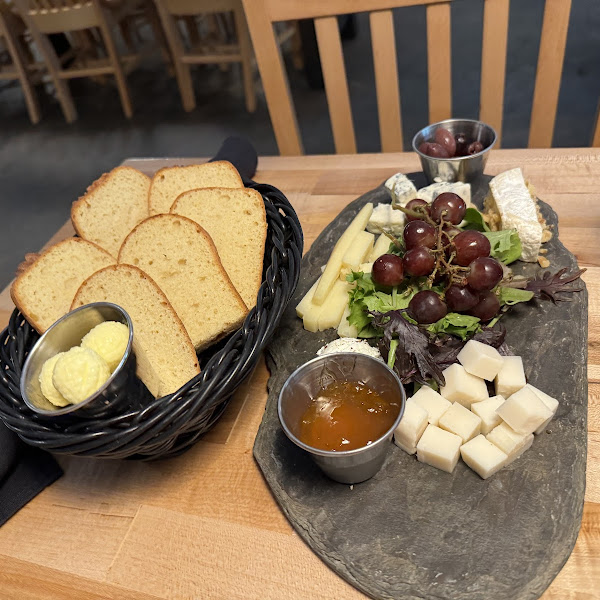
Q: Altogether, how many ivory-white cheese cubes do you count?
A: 12